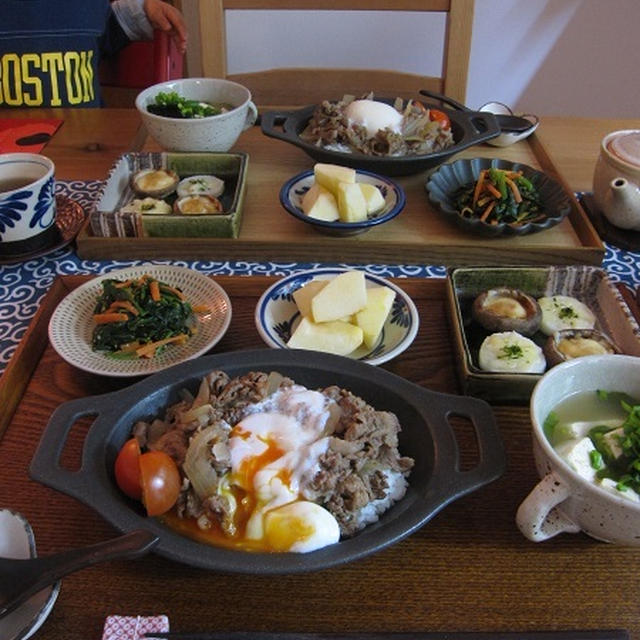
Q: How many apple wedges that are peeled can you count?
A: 8